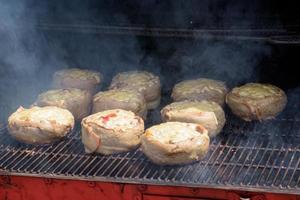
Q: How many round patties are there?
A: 10